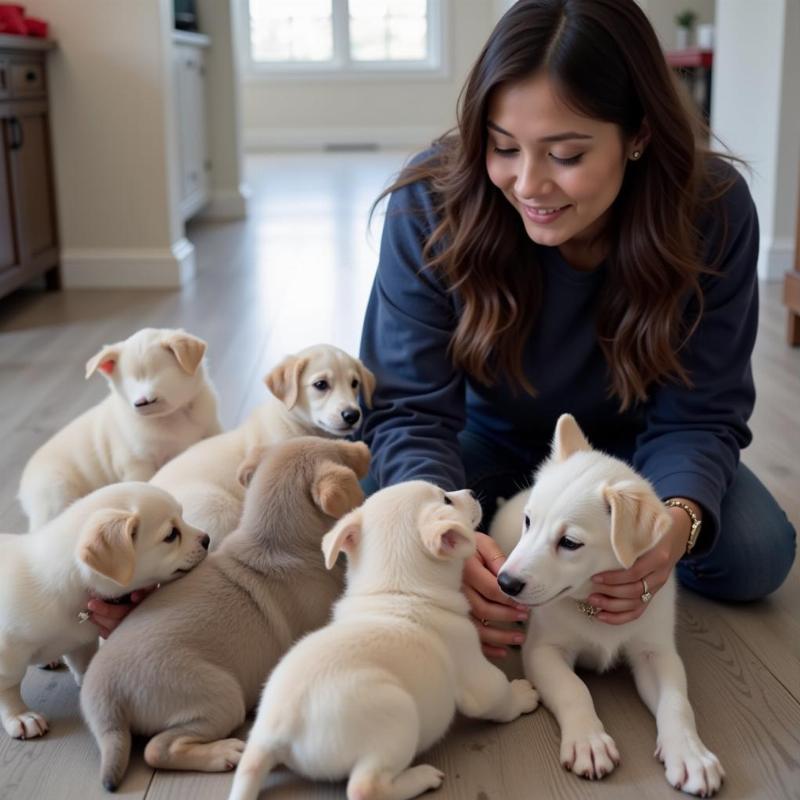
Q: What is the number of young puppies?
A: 6